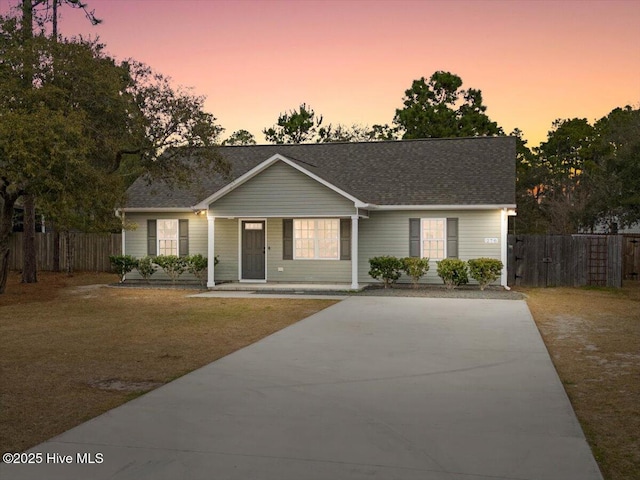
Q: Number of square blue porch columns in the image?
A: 0